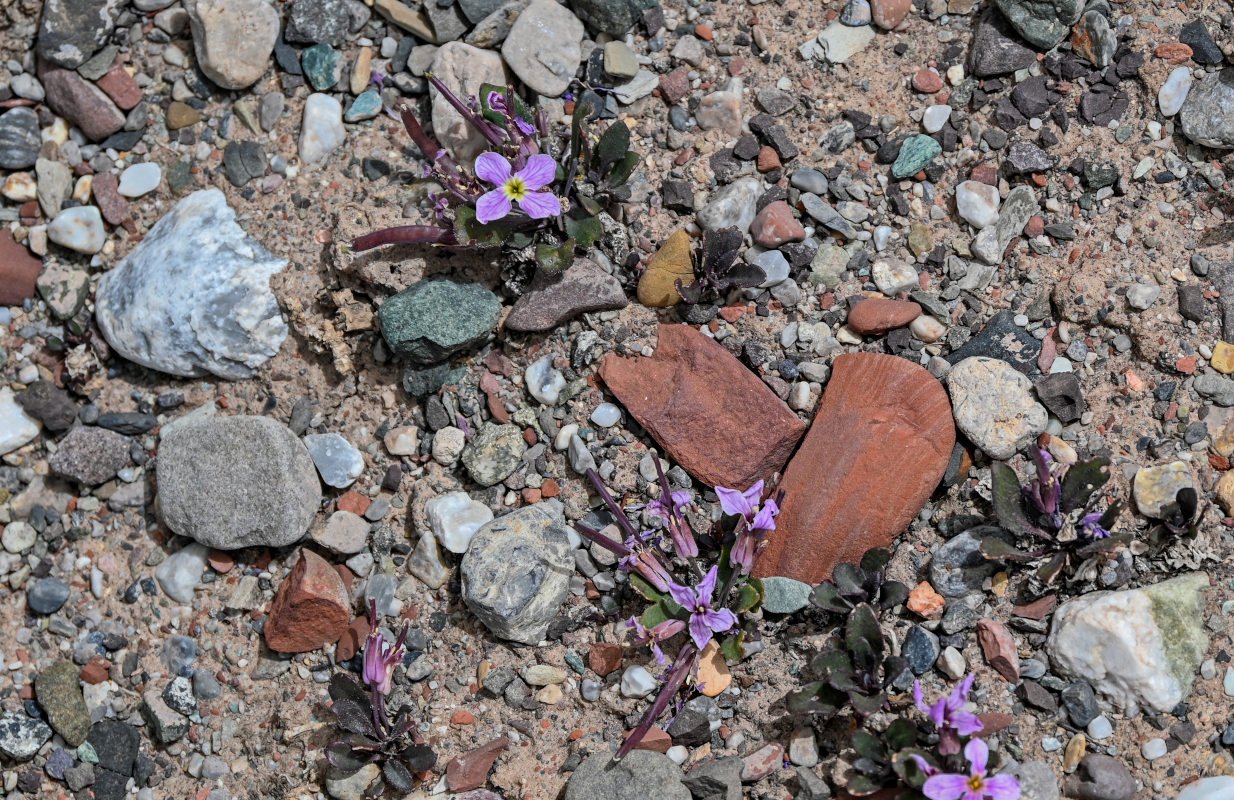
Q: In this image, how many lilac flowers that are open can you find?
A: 5